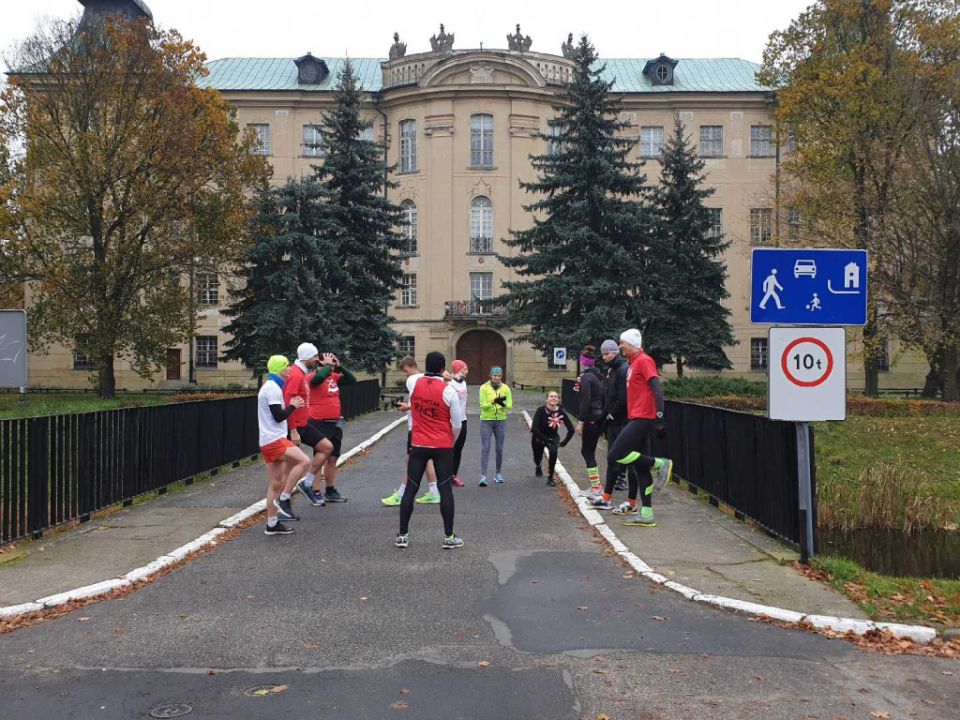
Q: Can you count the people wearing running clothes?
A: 11